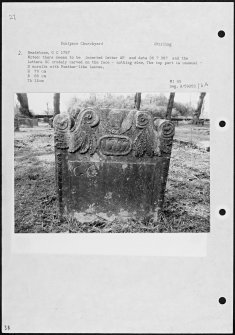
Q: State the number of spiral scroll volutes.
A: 4